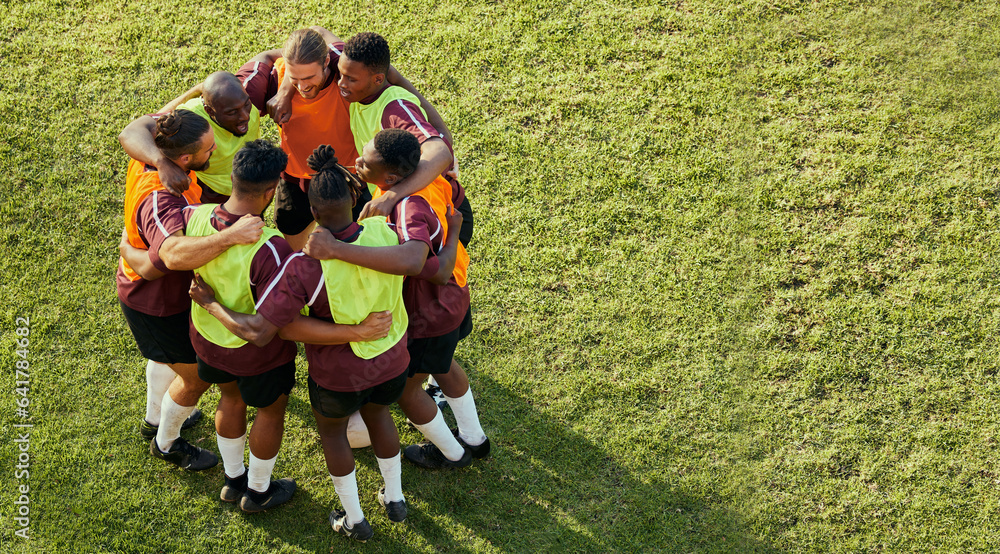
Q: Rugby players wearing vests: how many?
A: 7